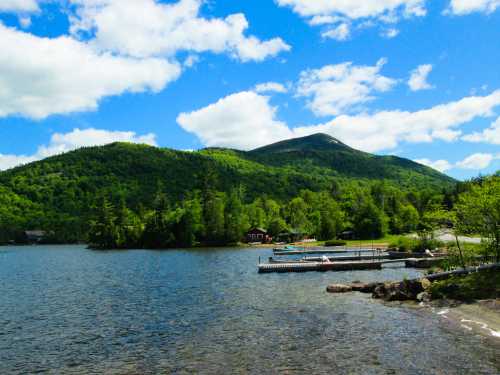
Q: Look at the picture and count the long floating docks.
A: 3